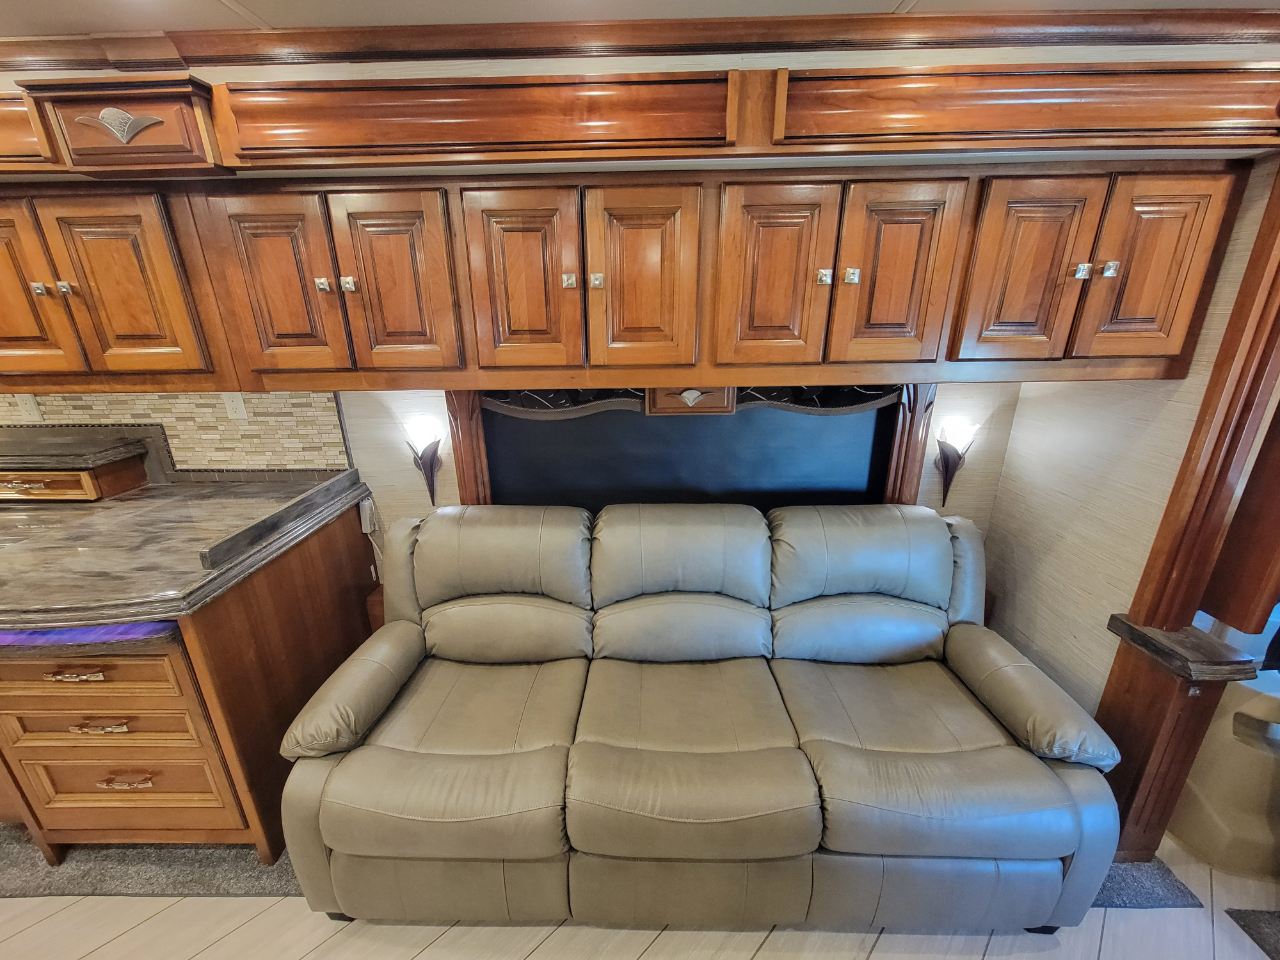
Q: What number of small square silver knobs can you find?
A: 10